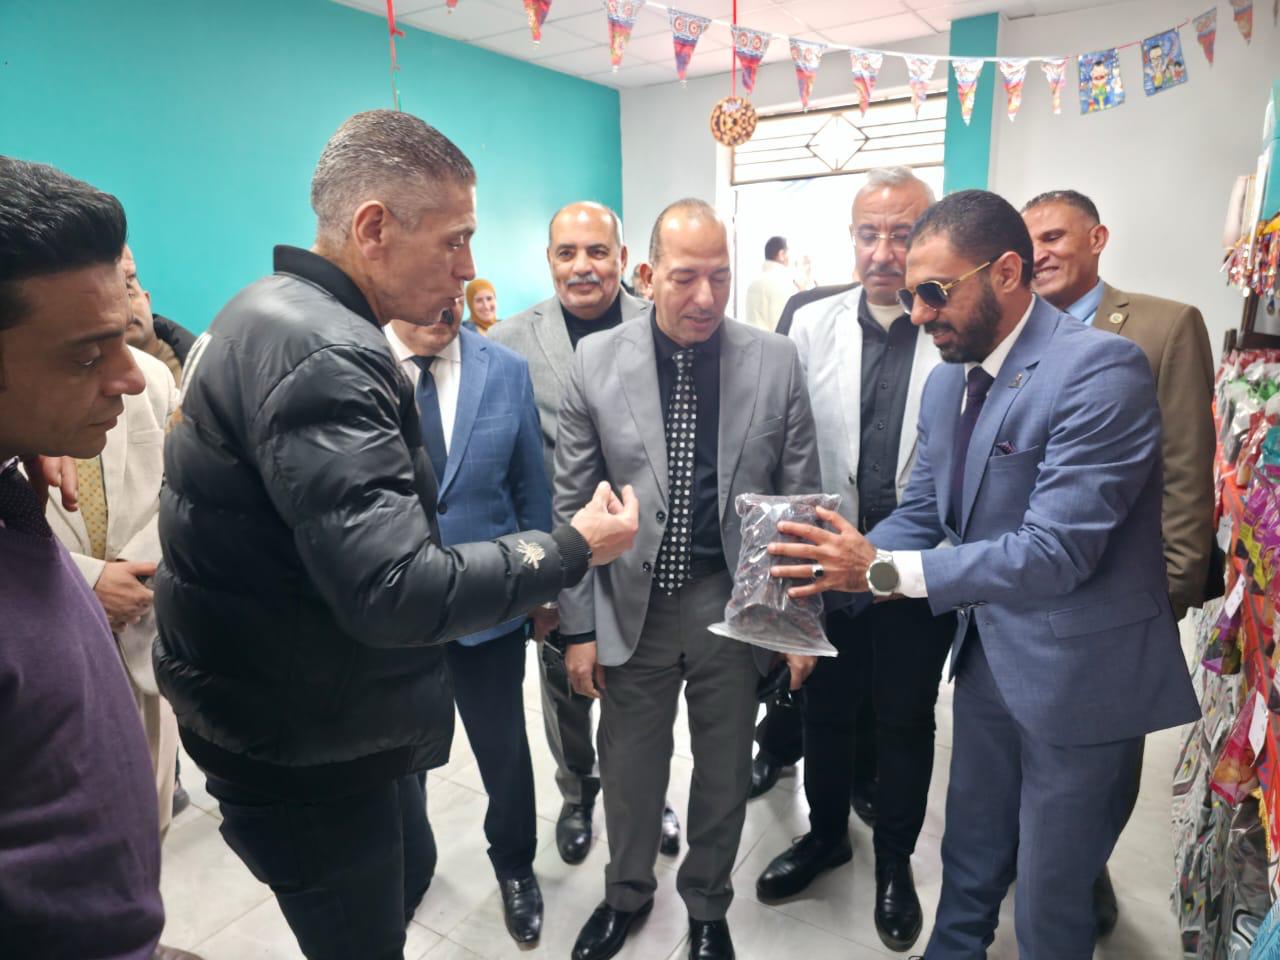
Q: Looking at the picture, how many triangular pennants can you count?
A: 13